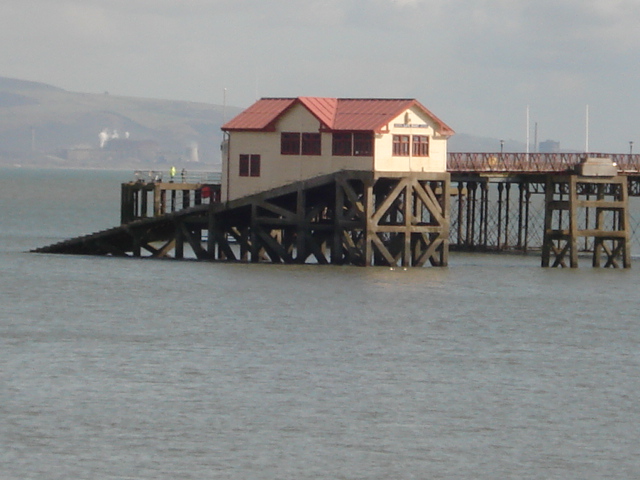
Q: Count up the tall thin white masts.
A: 2